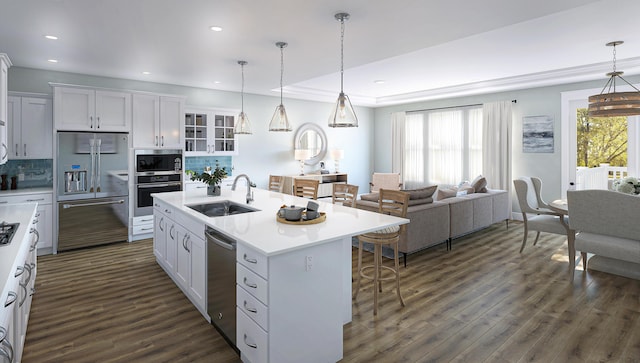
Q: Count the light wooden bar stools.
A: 4